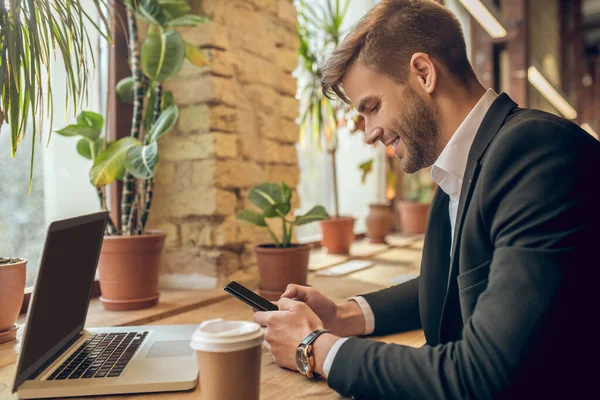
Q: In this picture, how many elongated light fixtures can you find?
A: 3